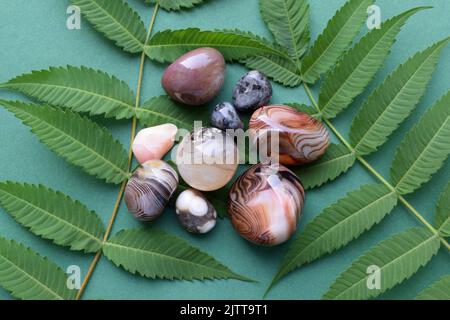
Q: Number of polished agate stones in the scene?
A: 9